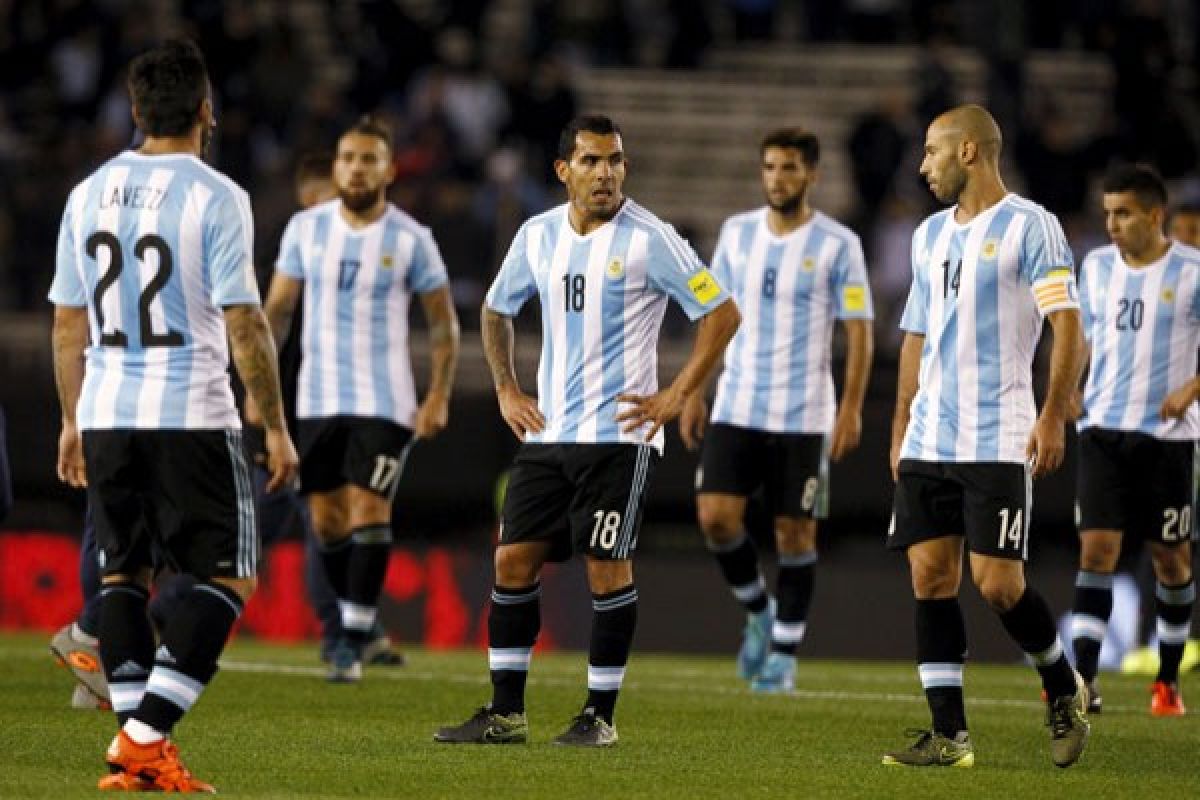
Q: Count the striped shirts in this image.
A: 6